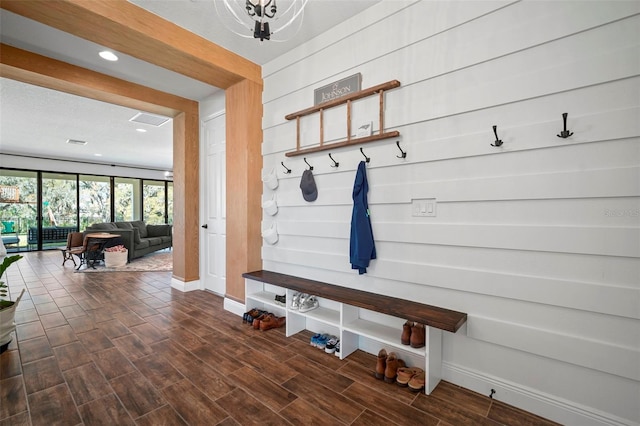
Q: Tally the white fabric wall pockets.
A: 3